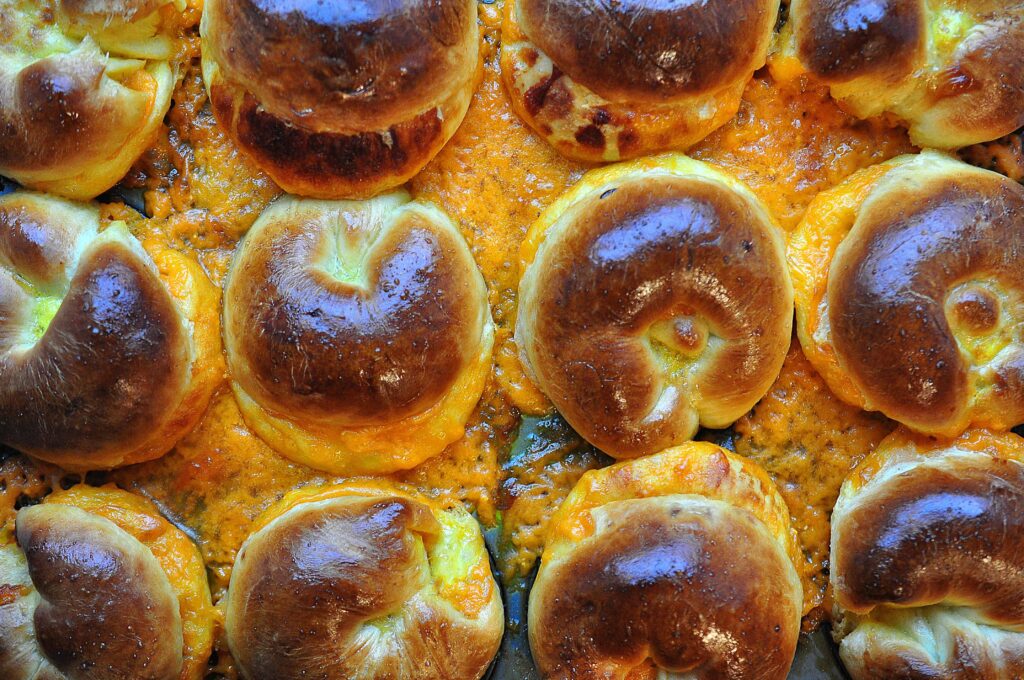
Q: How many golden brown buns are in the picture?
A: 12